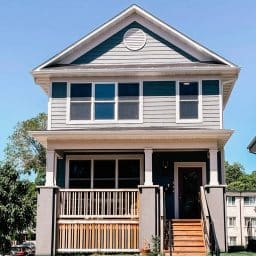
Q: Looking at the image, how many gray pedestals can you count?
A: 3